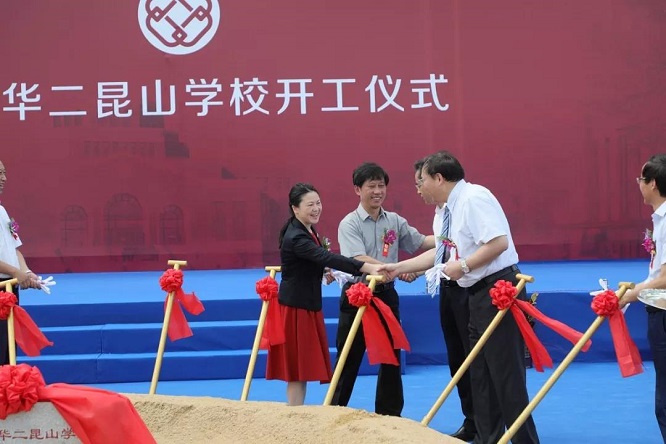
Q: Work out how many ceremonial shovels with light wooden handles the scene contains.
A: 6